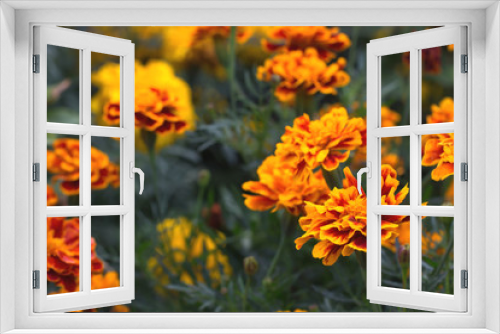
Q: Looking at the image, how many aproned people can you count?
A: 0